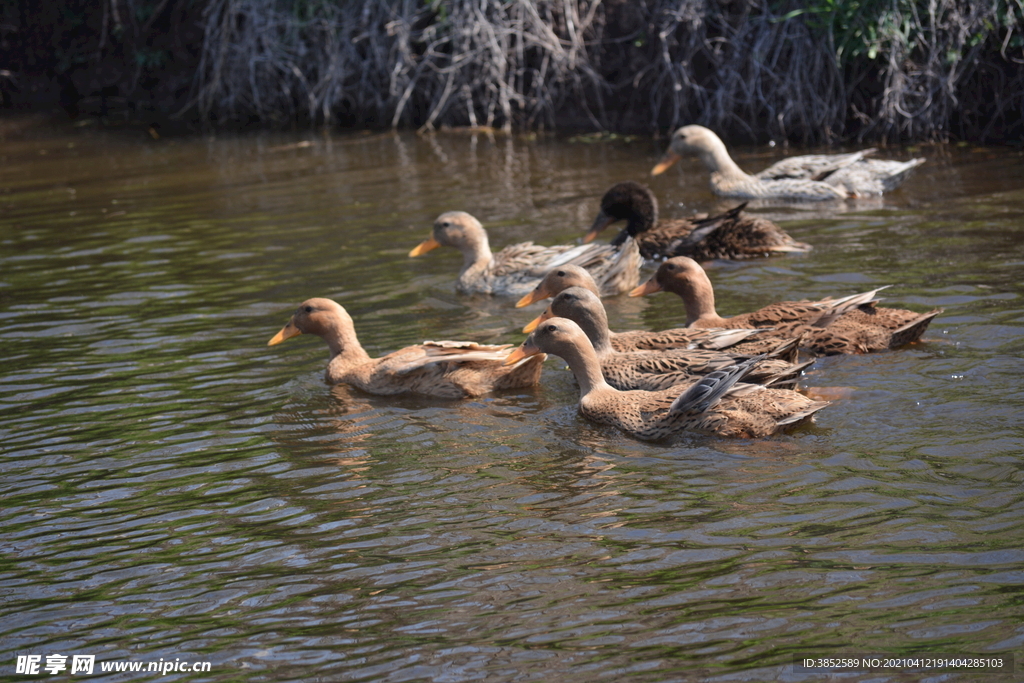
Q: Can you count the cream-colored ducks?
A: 2